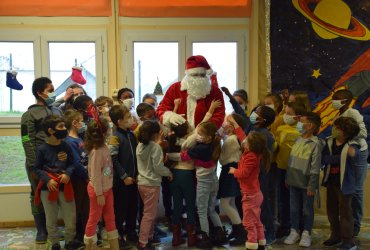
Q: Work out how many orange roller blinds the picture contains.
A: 2